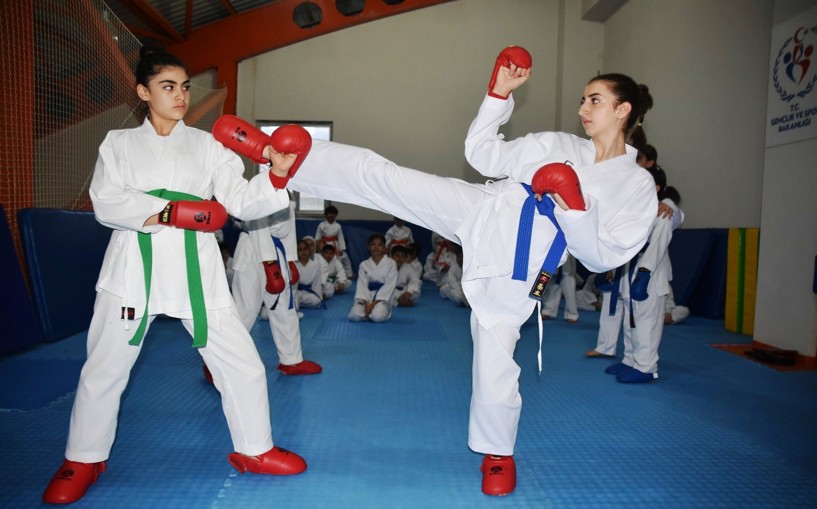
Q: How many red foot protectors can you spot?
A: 6